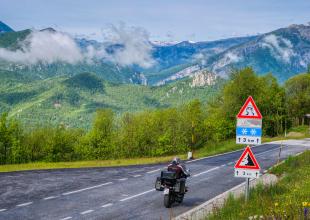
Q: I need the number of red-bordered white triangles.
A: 2